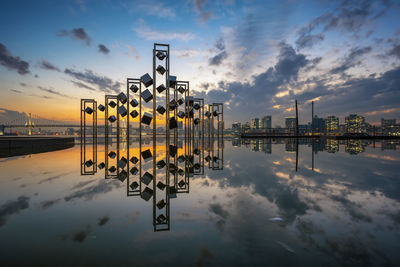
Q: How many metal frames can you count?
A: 7